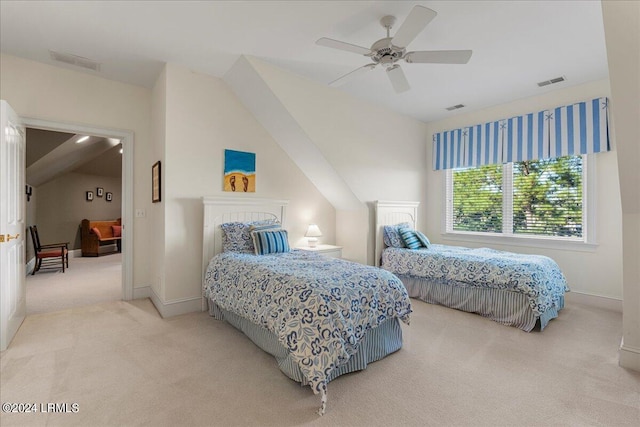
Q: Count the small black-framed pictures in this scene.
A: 3